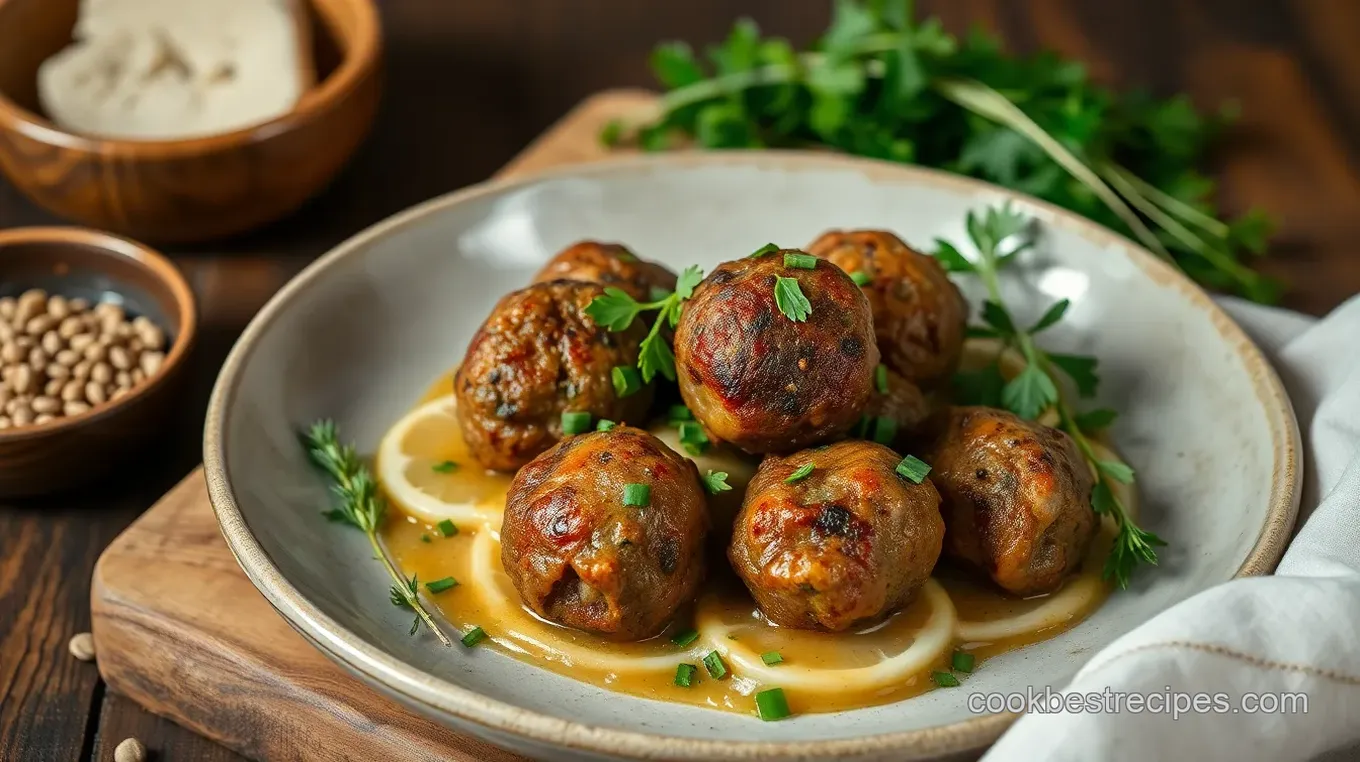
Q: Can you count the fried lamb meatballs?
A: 7